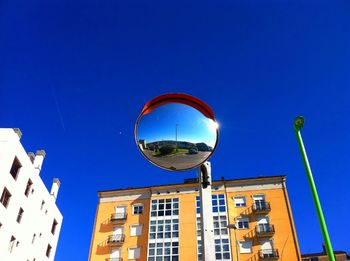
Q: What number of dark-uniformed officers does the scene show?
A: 0